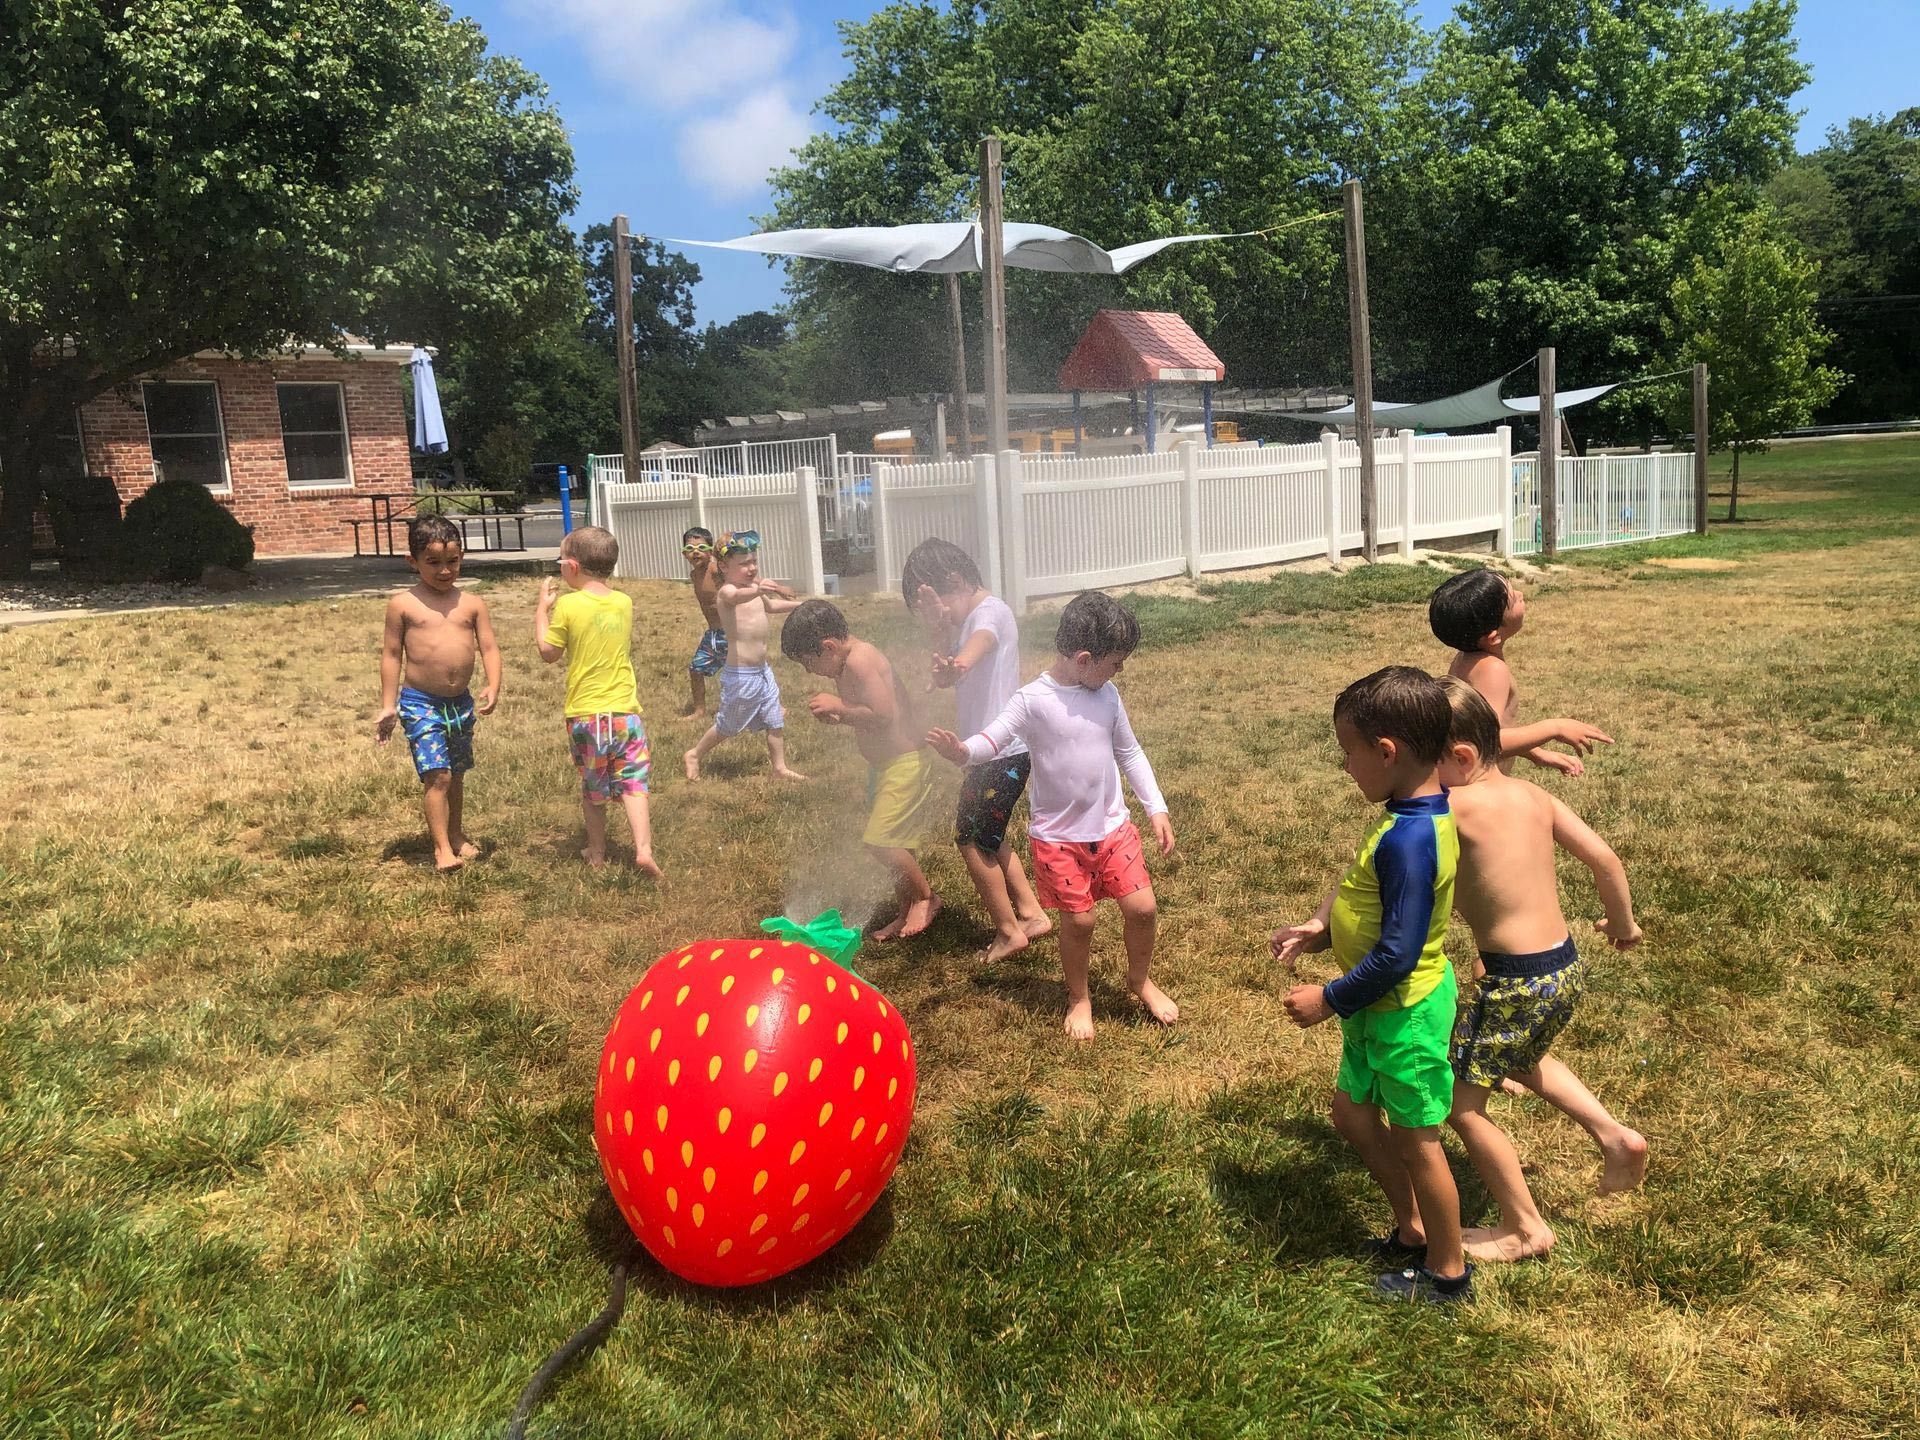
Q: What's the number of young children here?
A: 10